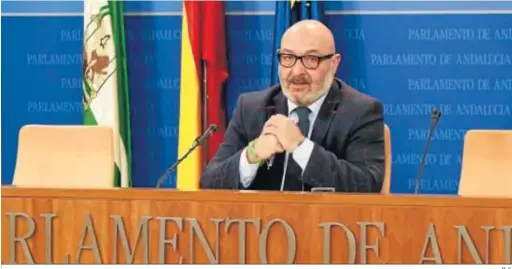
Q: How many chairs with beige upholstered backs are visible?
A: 3